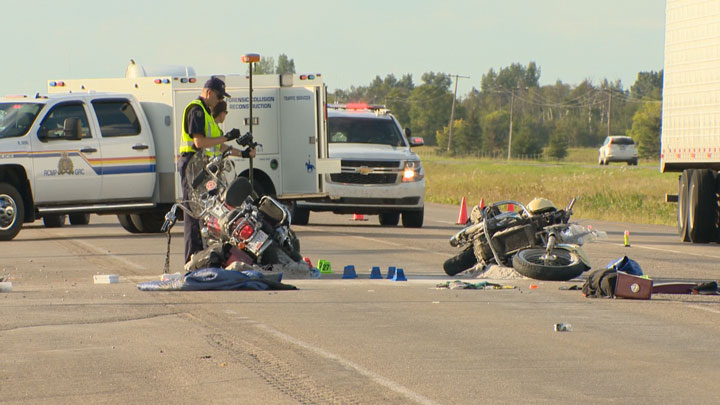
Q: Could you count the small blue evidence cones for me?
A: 4